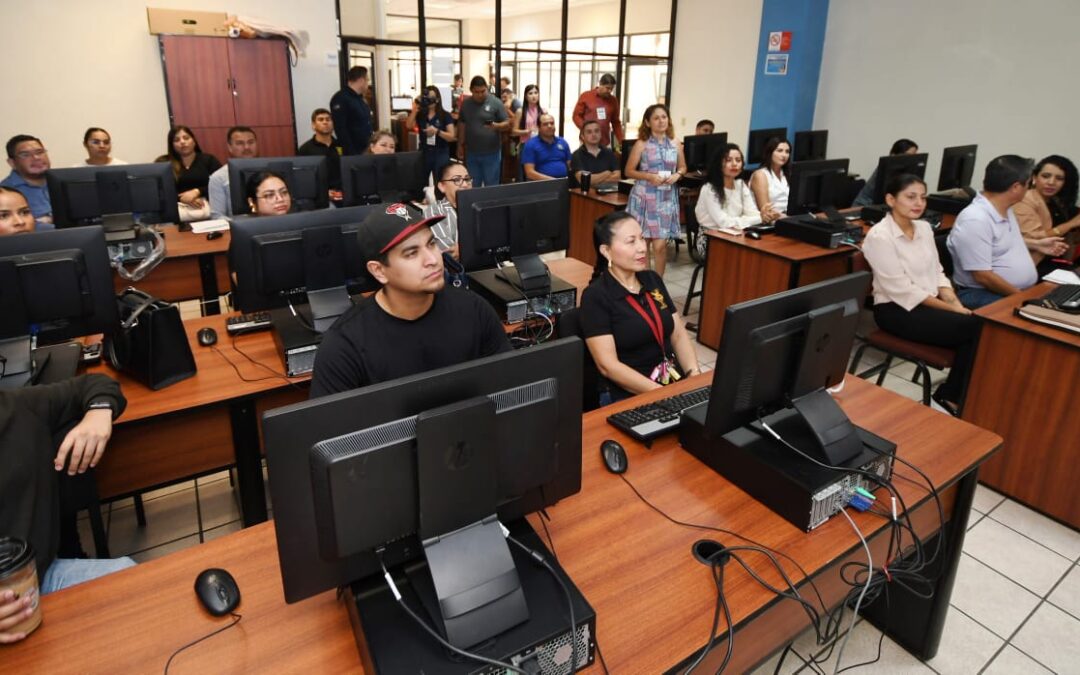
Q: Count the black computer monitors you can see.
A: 15